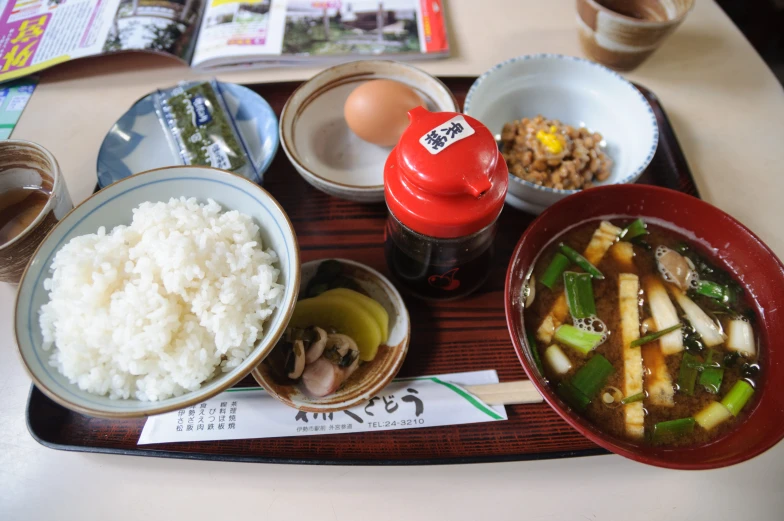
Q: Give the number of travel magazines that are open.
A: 1